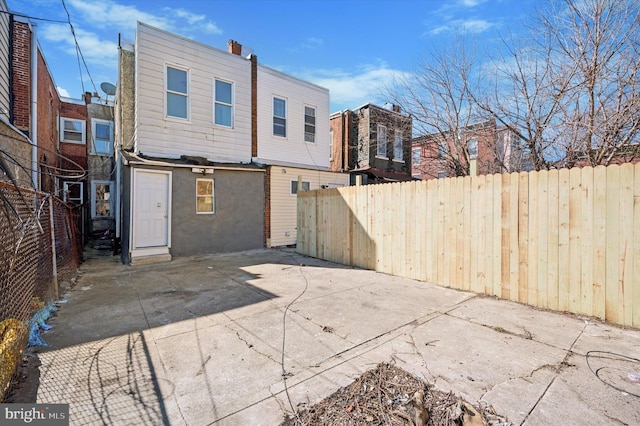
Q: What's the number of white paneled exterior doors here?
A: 1